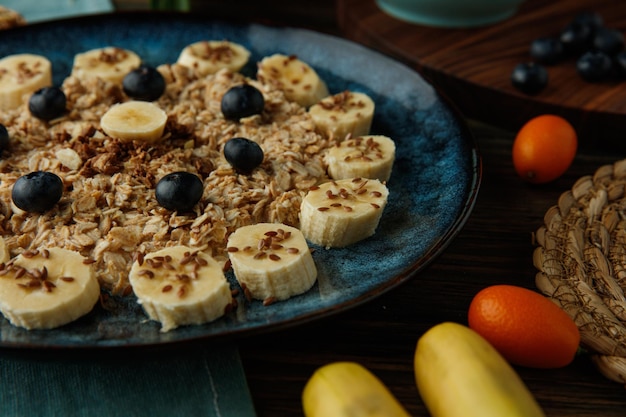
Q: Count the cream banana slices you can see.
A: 12